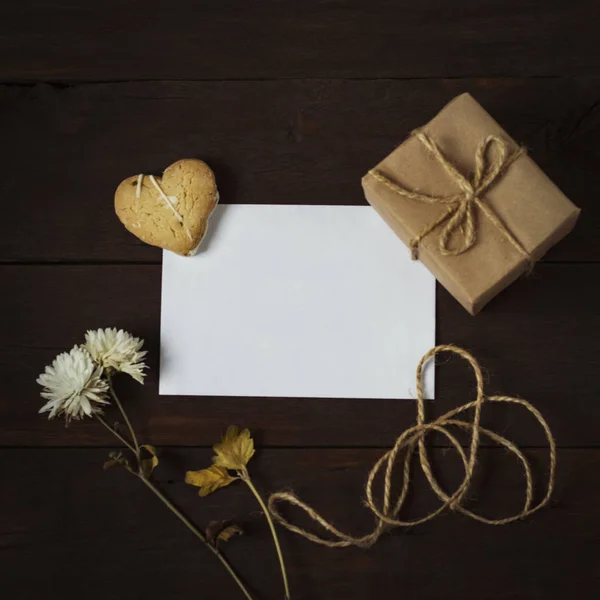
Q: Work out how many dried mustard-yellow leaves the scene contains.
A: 2